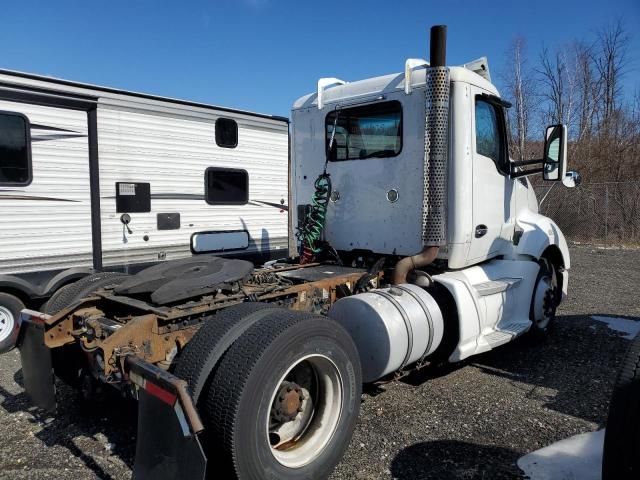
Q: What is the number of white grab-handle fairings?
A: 2